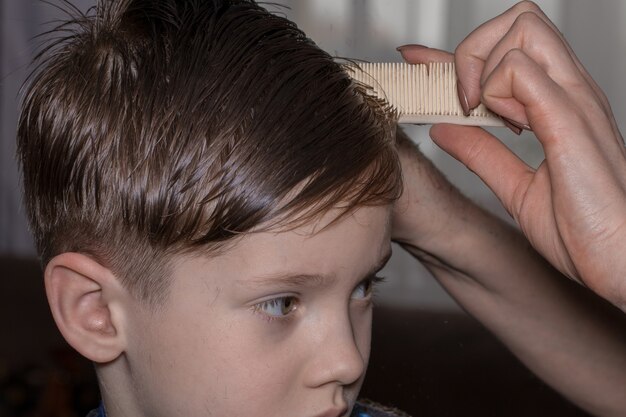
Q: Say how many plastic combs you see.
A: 1